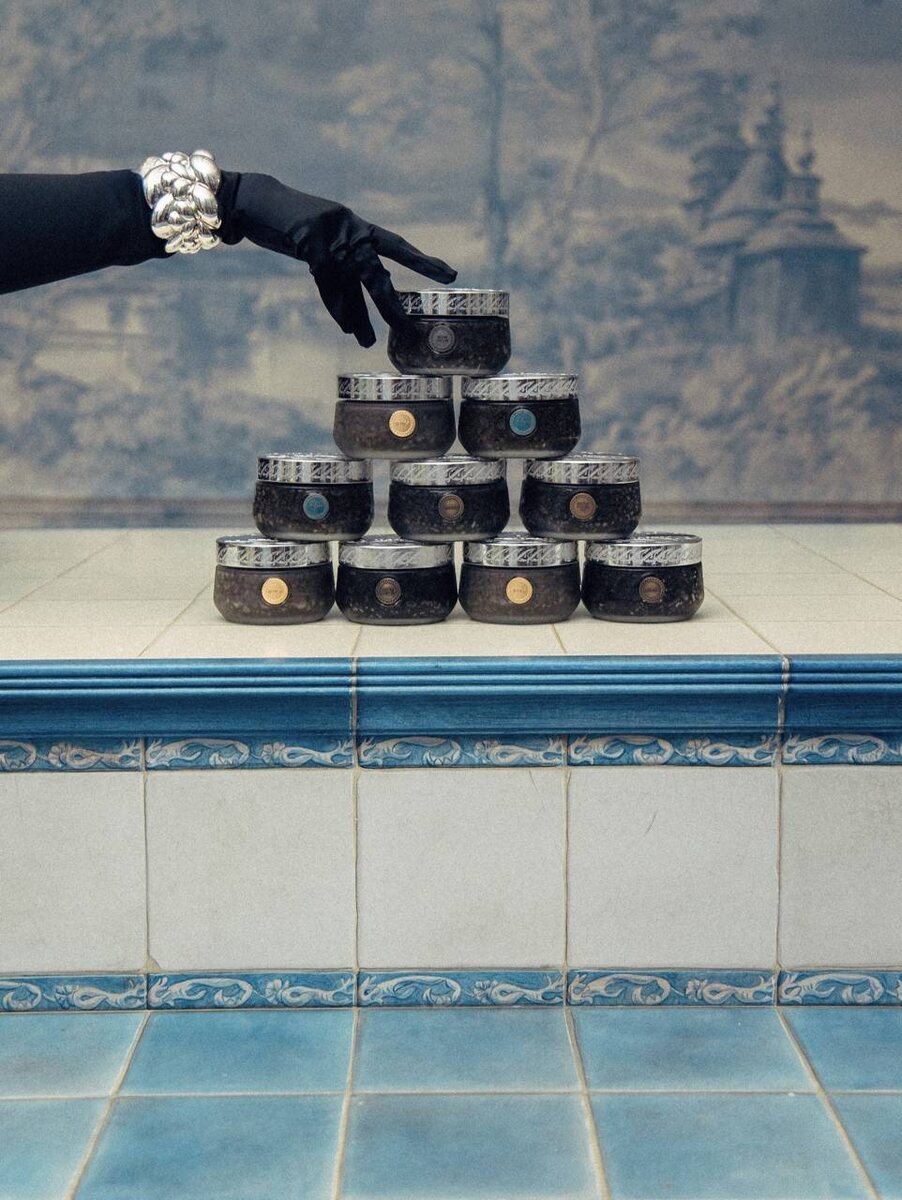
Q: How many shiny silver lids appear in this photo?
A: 10